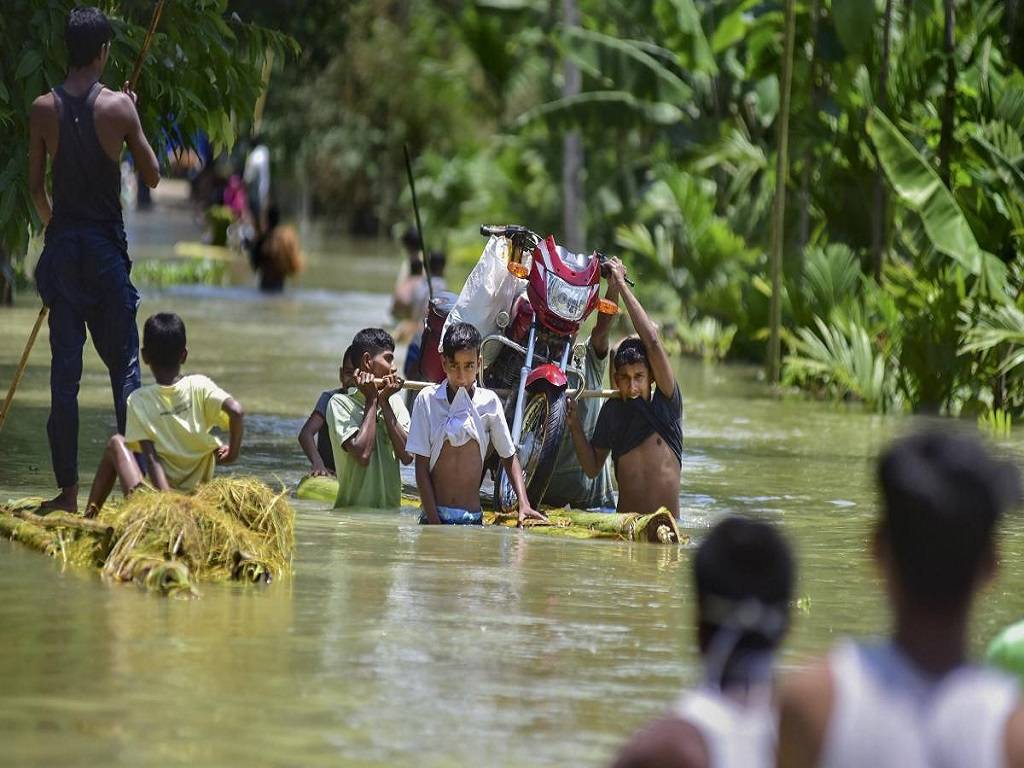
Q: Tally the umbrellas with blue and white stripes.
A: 0